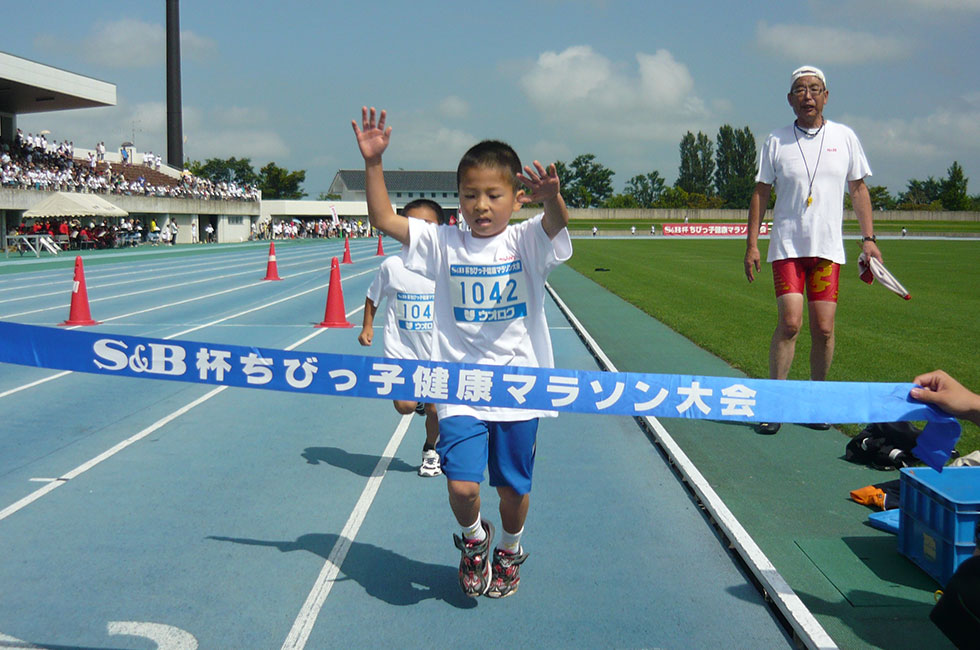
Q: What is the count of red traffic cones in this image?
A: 5